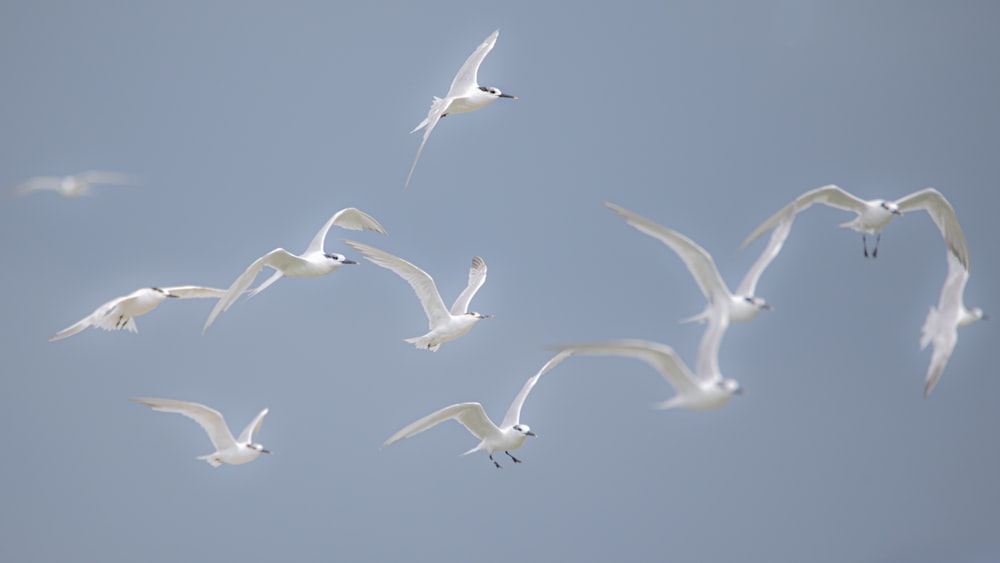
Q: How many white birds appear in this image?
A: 11